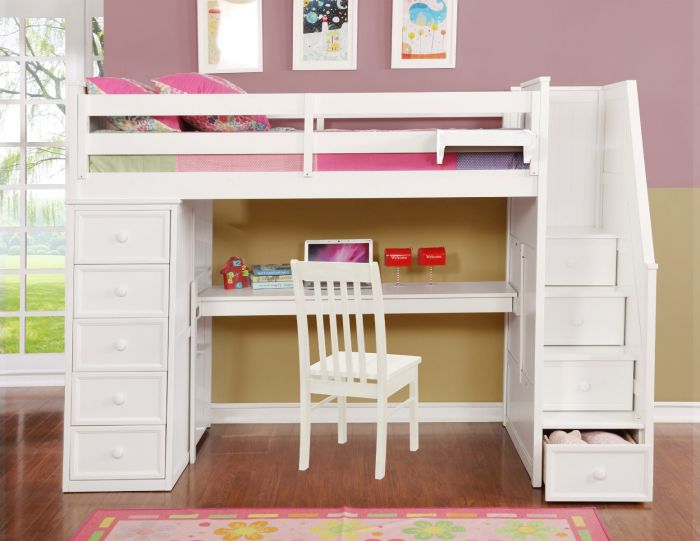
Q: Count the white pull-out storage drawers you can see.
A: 9